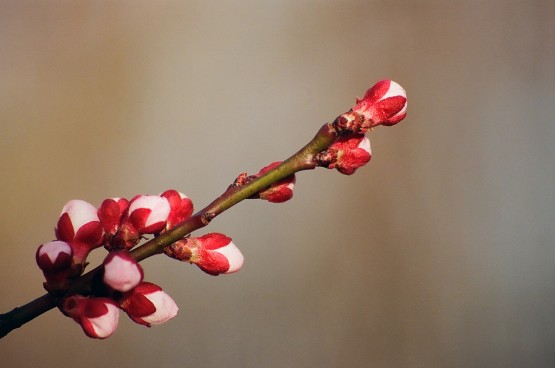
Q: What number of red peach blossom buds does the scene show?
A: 12